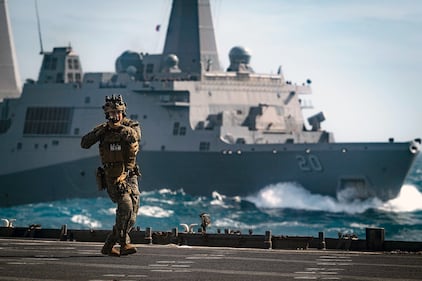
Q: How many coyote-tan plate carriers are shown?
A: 1